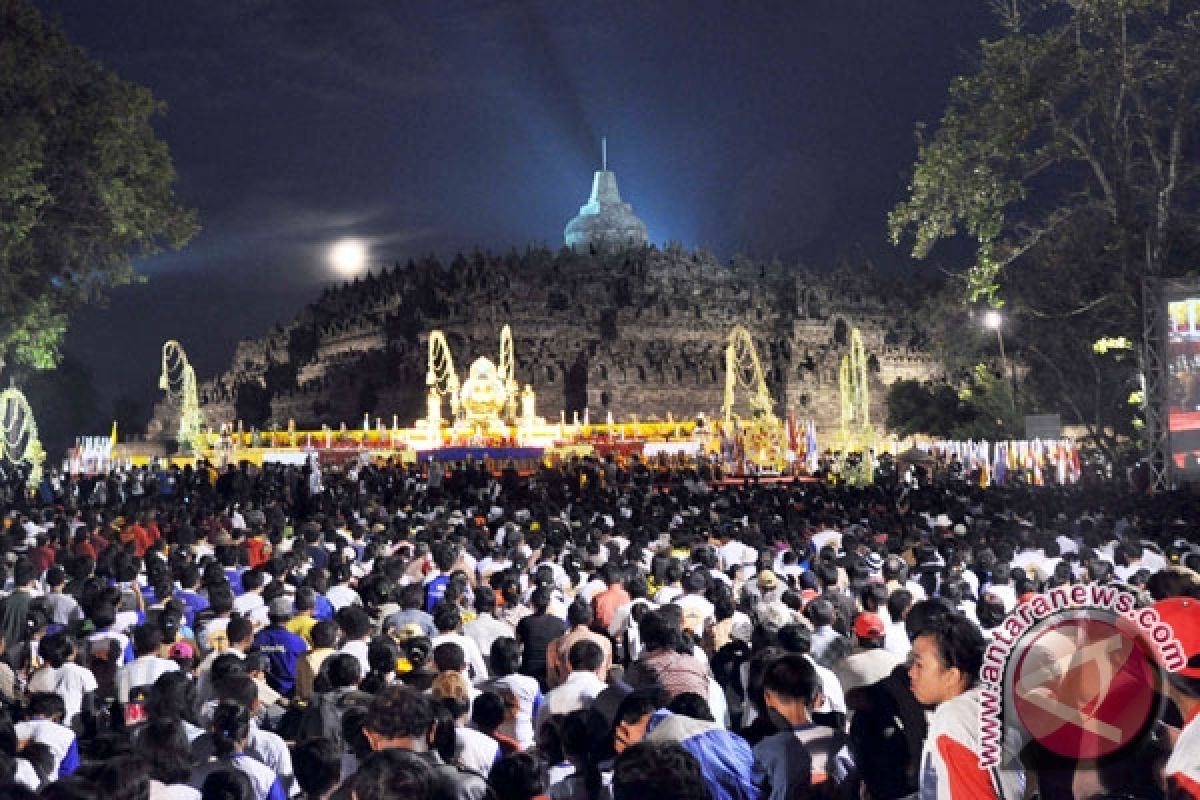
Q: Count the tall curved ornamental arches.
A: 6